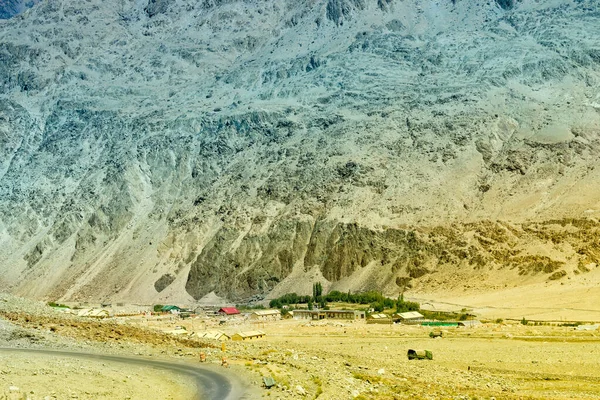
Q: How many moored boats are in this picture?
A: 0